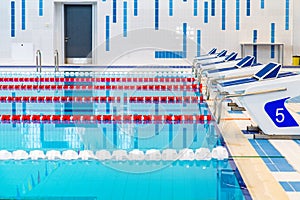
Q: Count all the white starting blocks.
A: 5